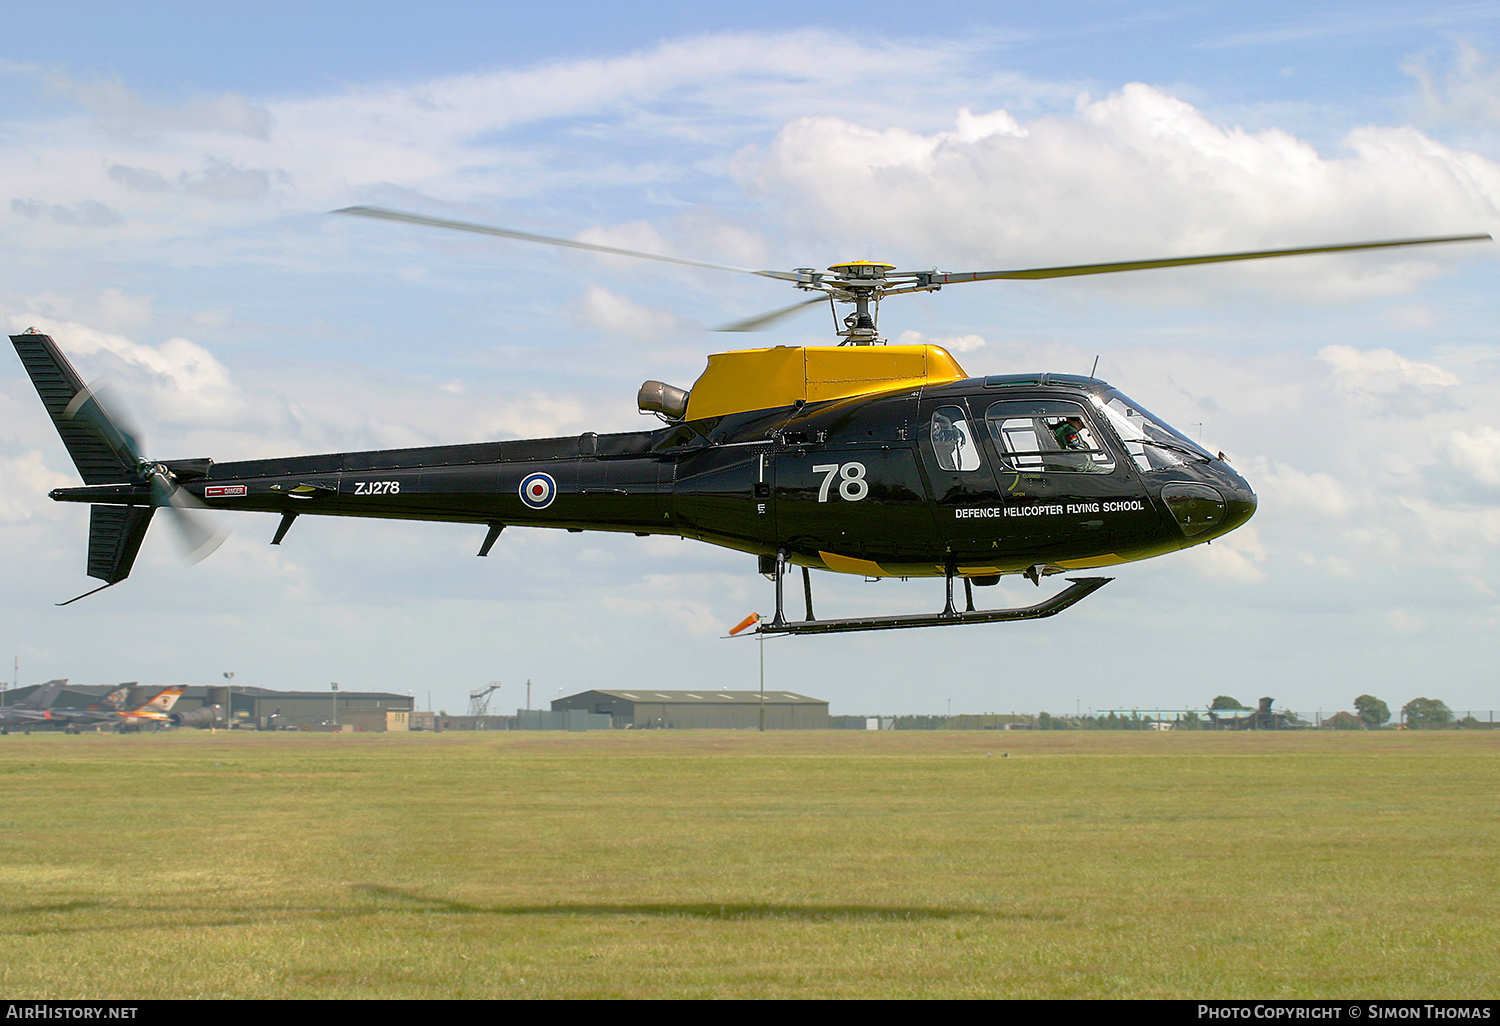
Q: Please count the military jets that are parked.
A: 3